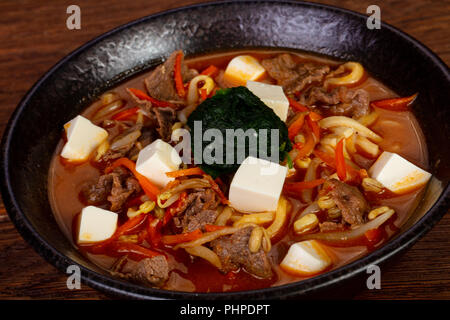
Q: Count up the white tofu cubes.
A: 8